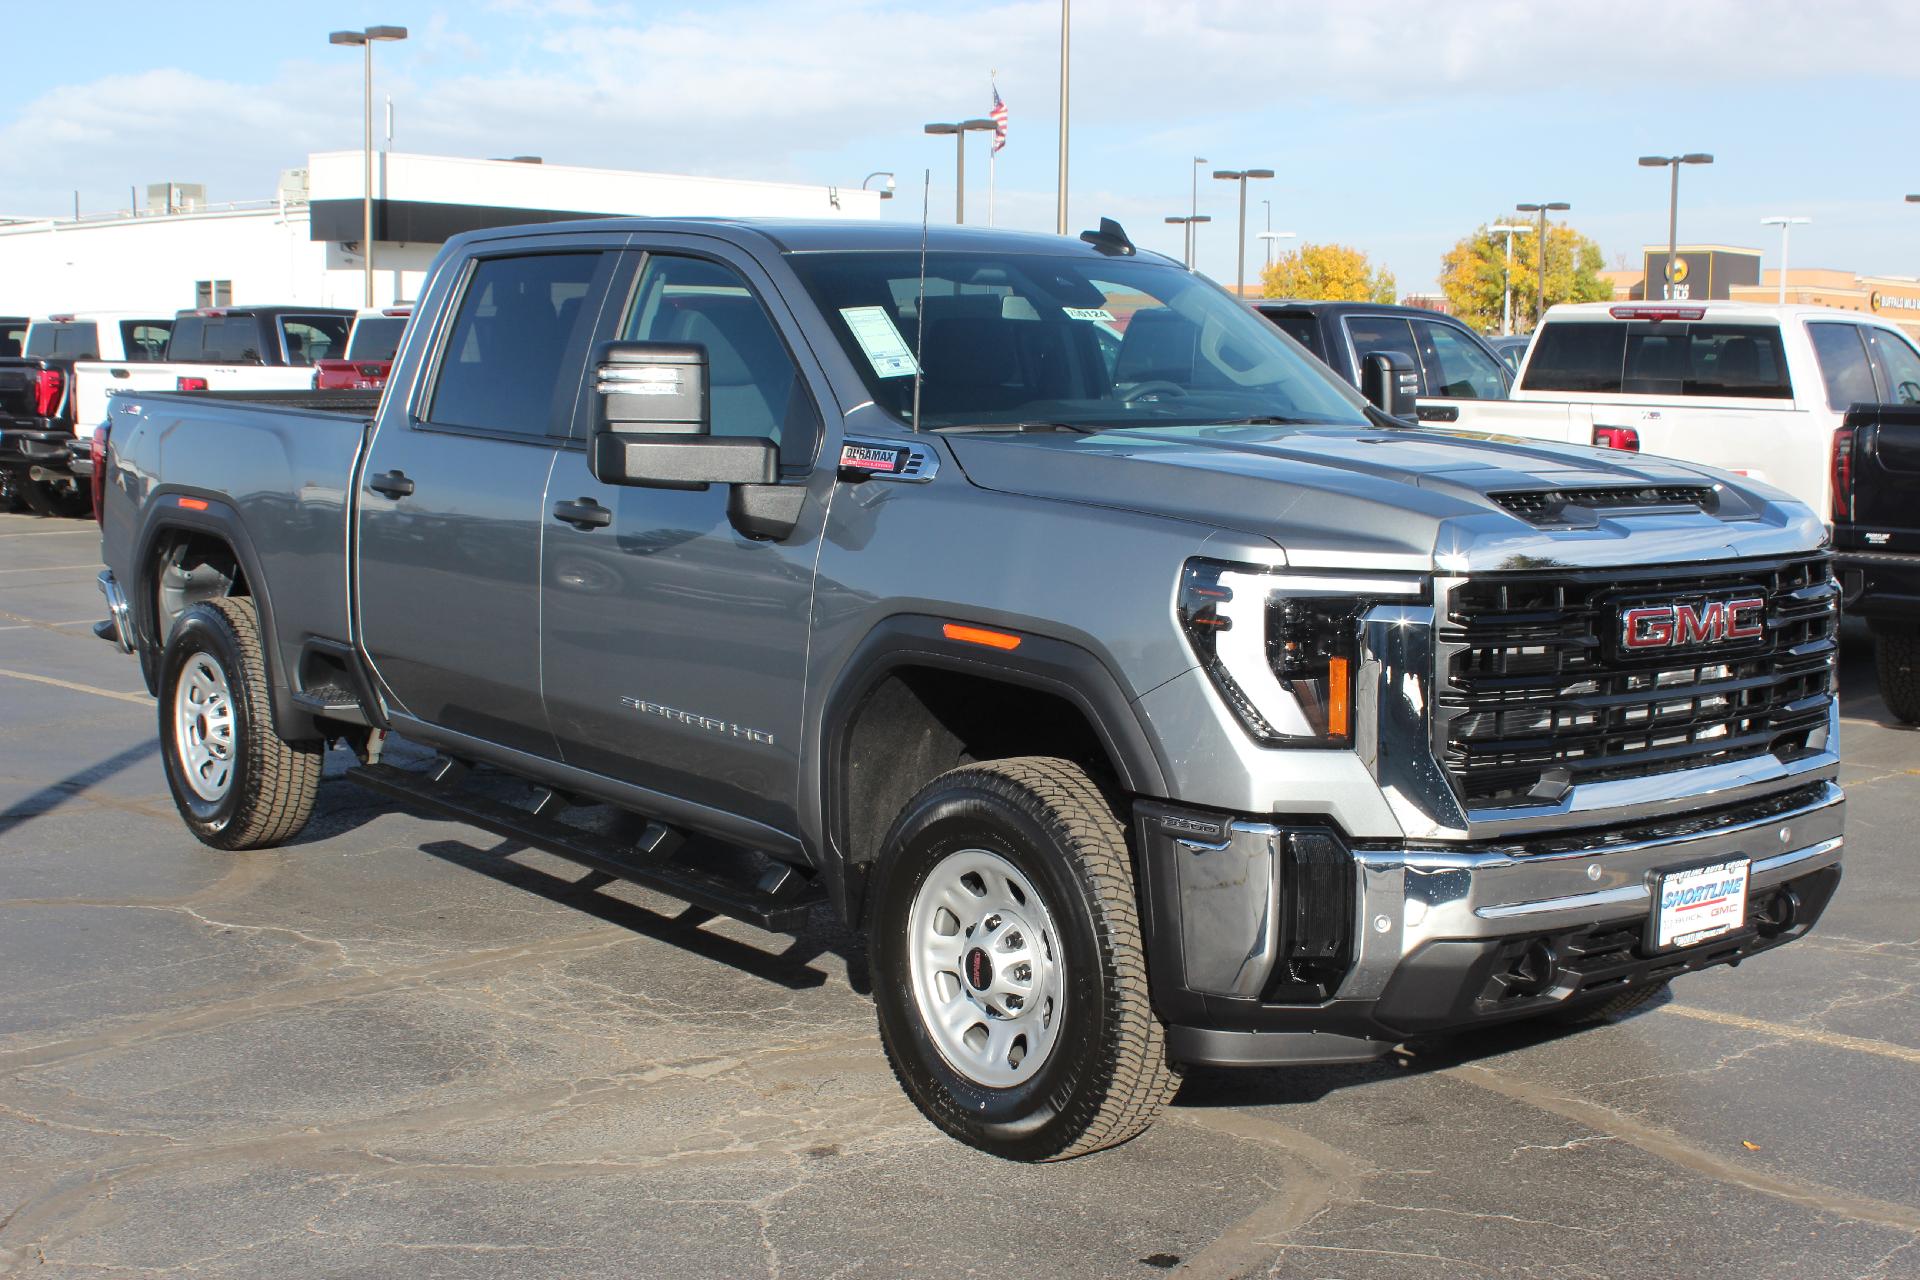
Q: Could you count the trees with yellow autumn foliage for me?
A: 2